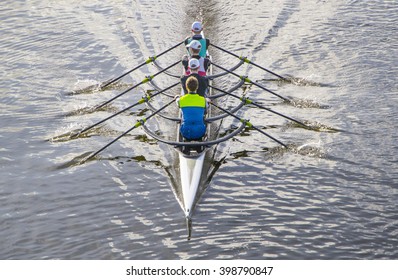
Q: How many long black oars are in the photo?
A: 8